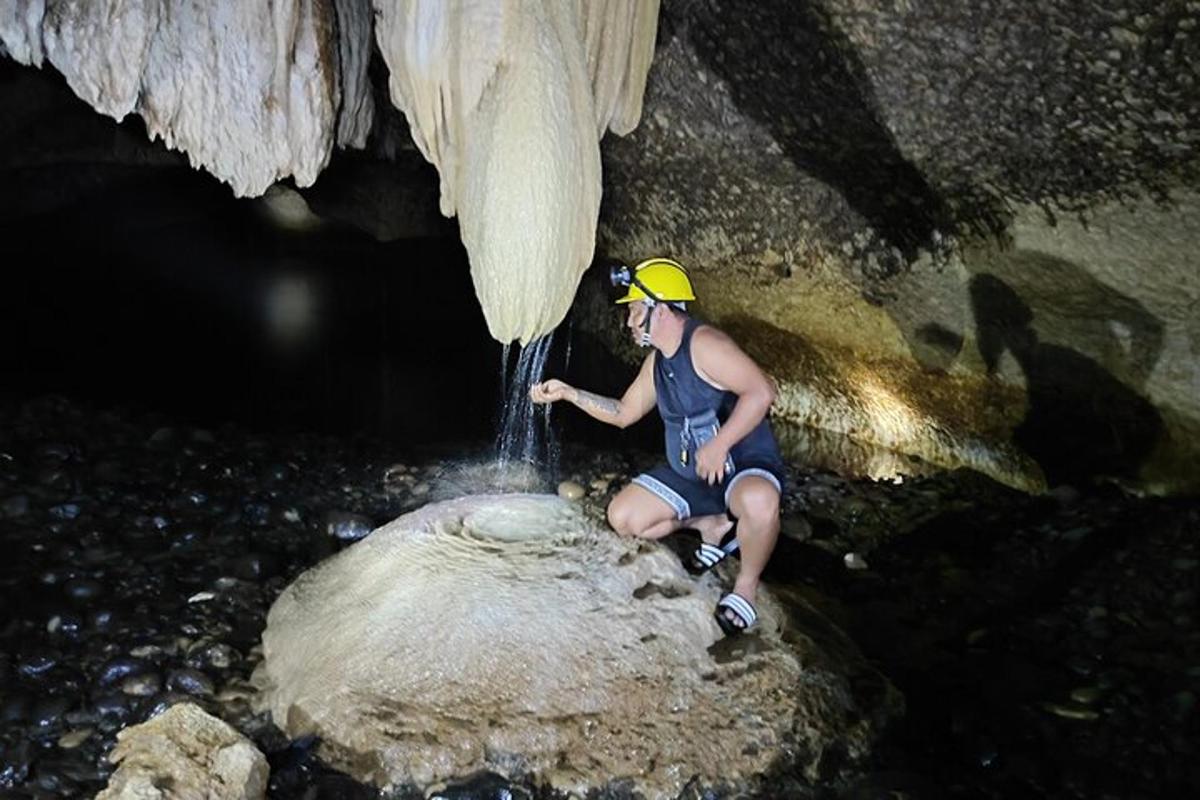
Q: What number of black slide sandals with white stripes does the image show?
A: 2